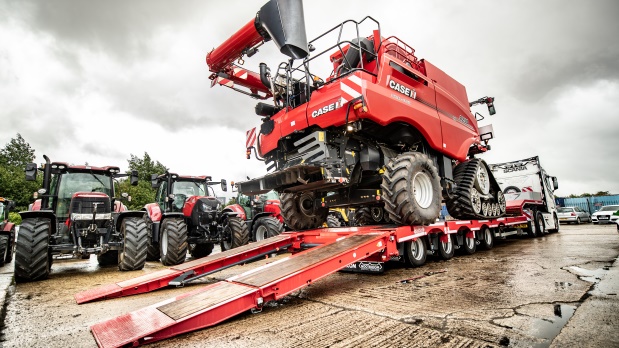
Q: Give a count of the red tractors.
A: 4